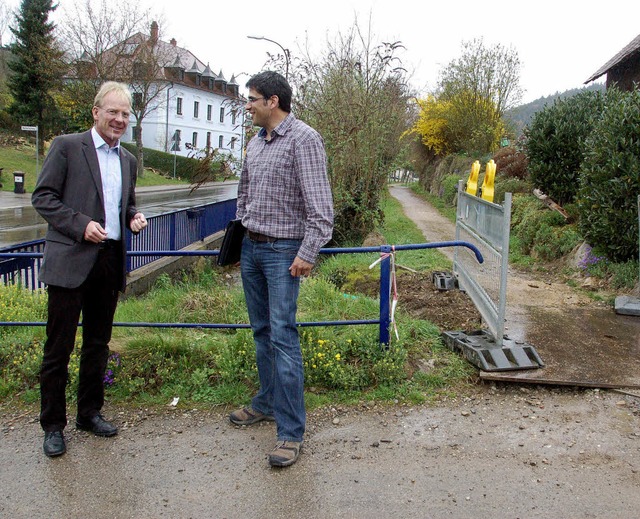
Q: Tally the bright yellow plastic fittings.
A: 2